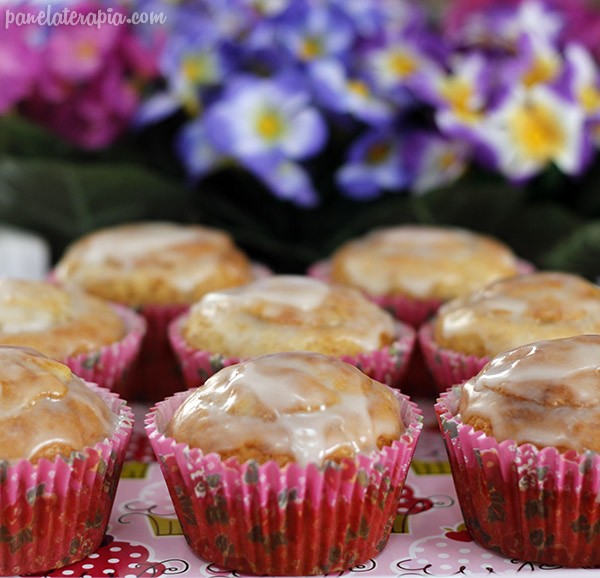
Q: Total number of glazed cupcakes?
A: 8